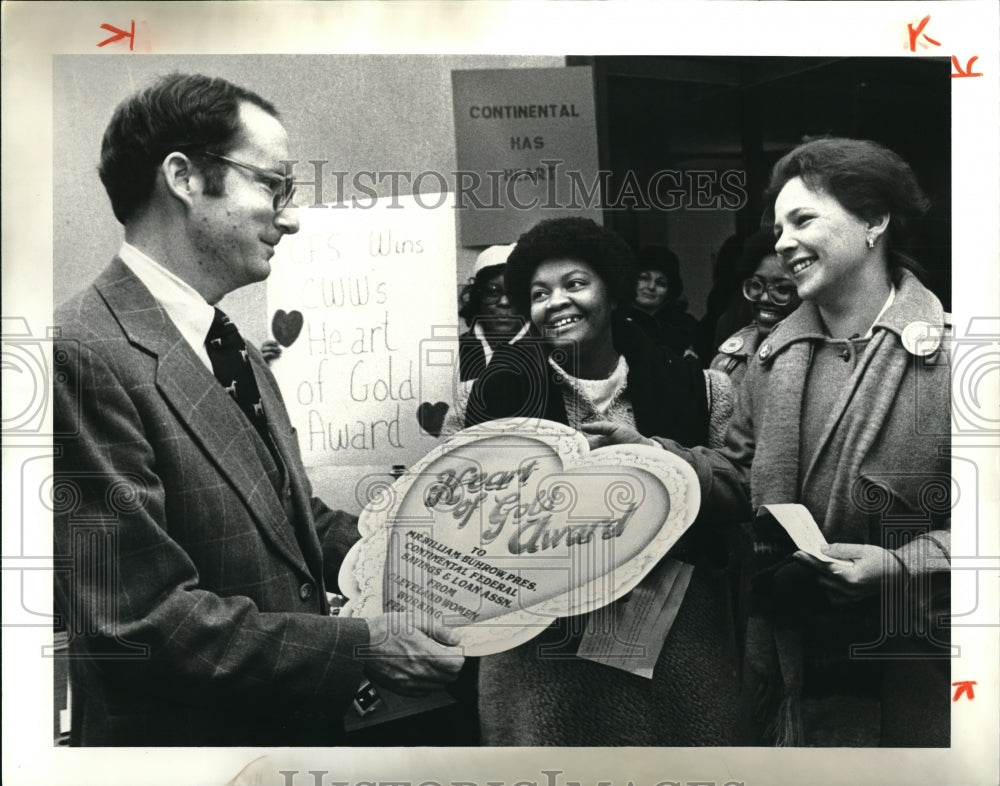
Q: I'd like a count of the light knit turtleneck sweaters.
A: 1